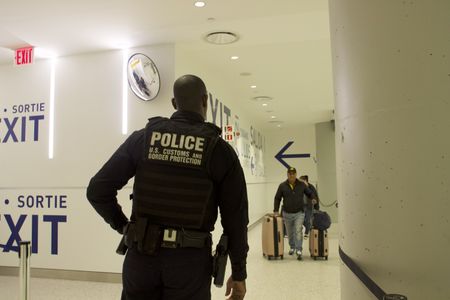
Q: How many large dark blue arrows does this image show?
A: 1